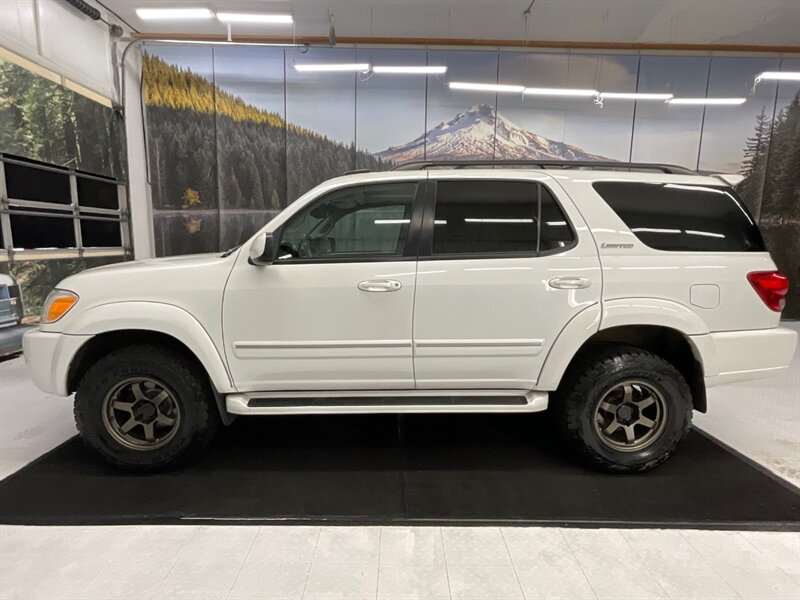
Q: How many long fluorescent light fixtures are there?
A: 9